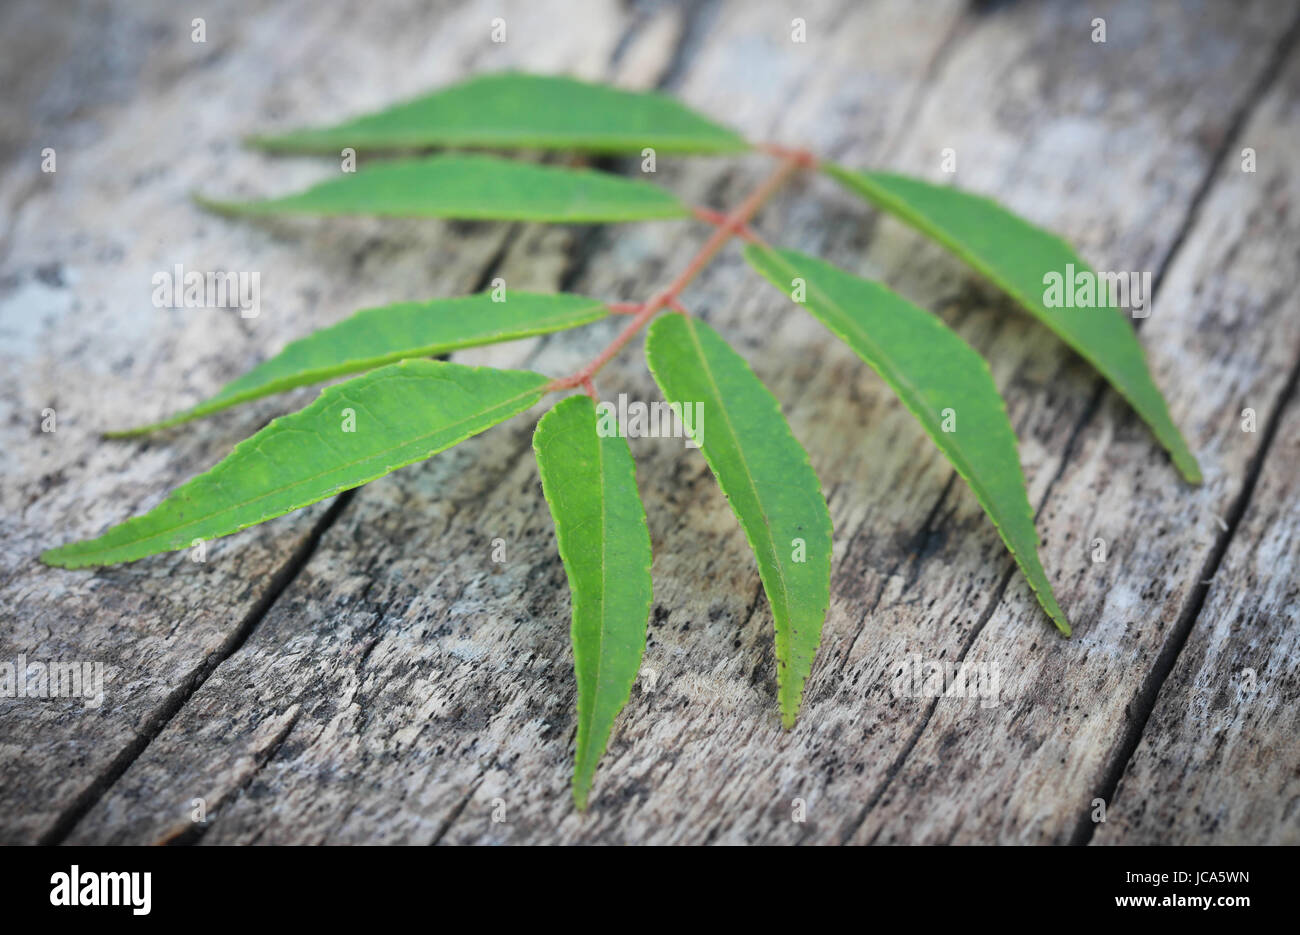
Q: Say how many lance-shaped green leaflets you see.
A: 8